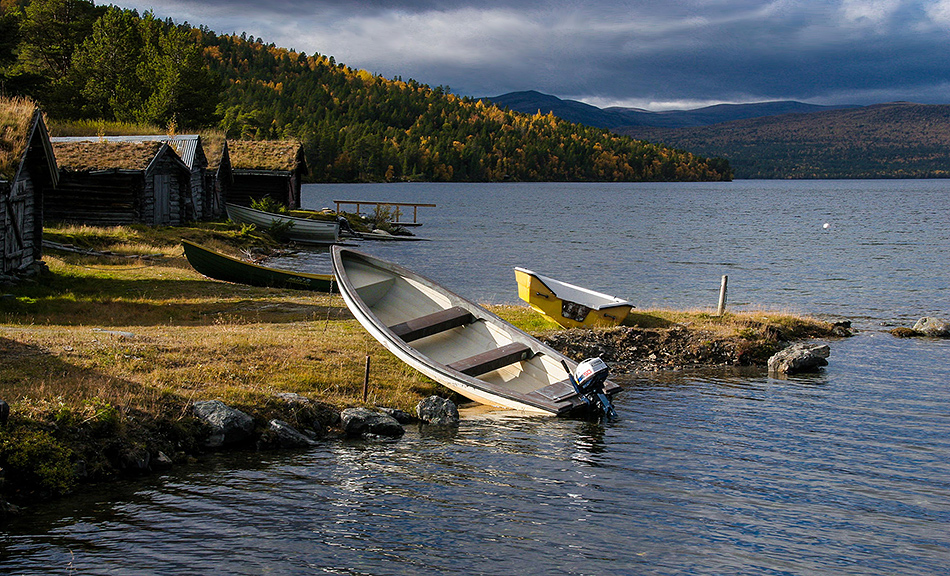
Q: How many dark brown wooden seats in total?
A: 2